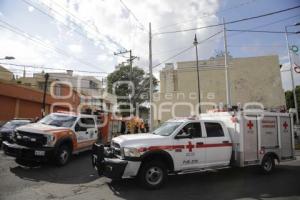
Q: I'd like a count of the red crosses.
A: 4